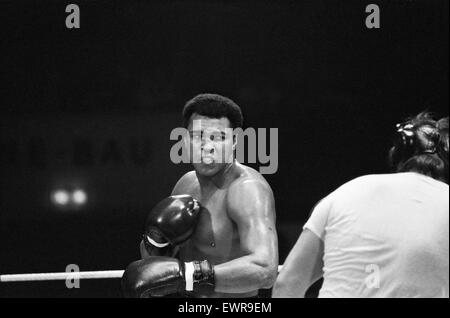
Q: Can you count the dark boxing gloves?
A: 2